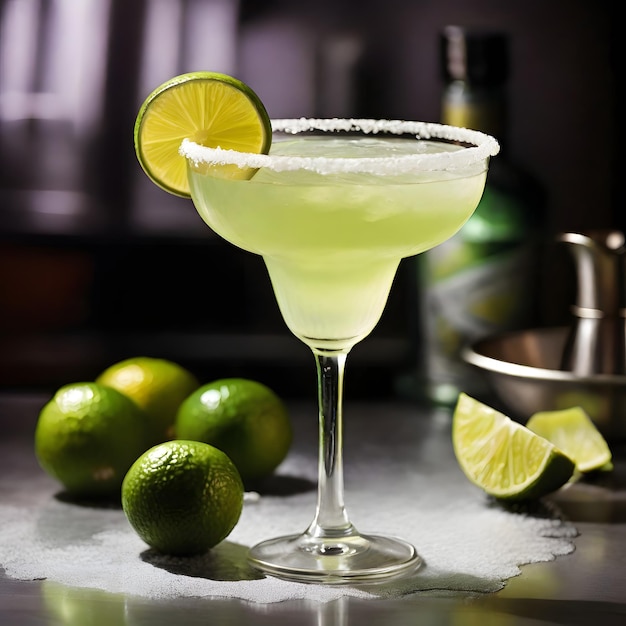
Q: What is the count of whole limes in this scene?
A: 4